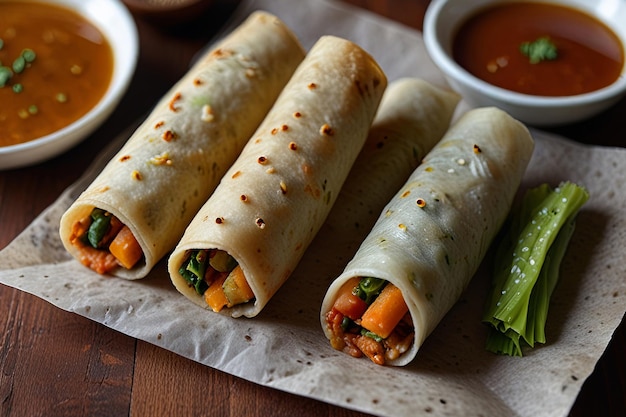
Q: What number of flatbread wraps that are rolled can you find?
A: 4